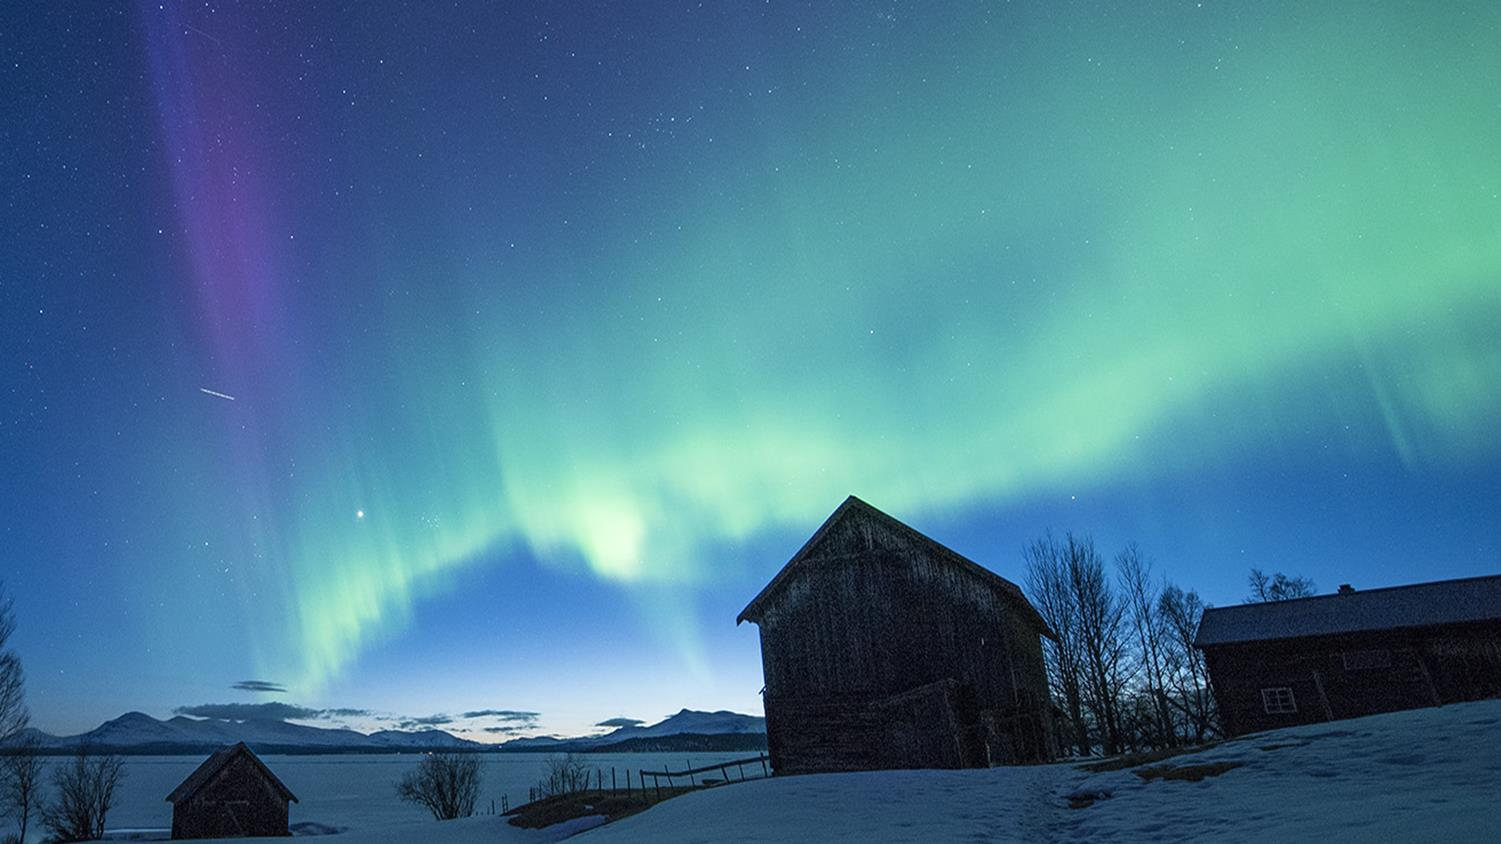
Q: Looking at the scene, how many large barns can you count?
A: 2